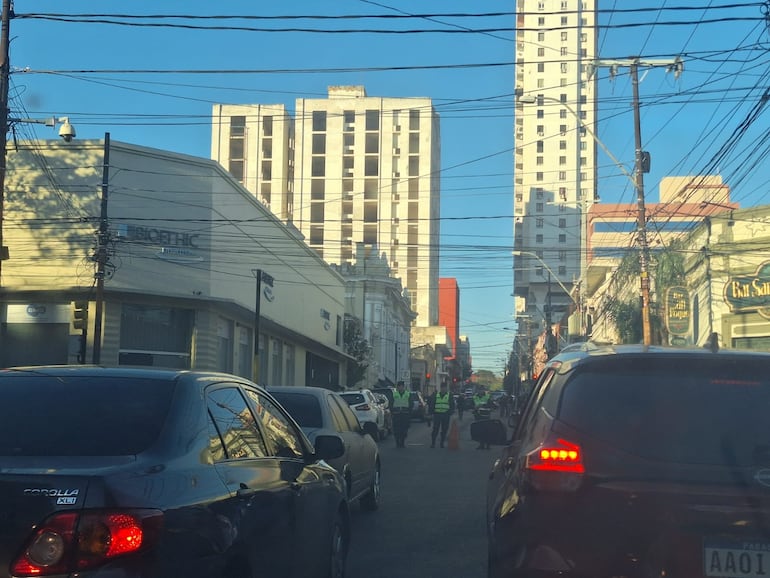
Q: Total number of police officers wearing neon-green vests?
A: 3